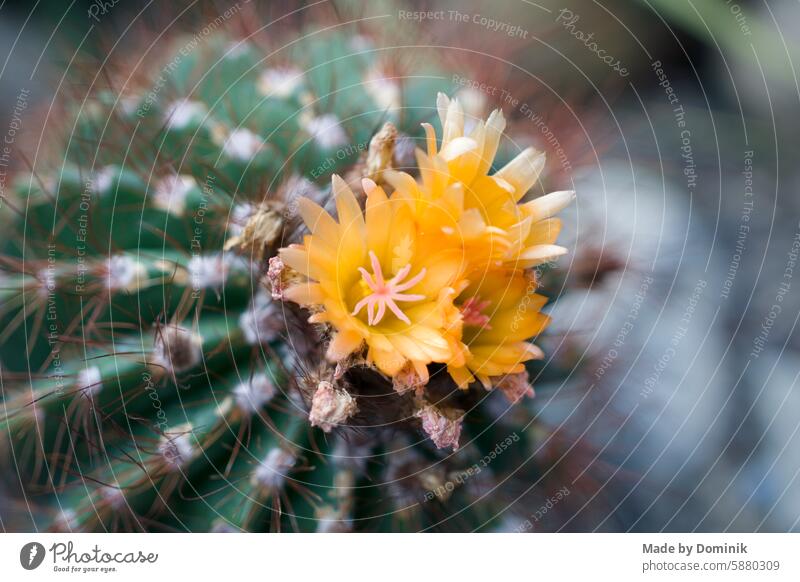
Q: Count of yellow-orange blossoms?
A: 3